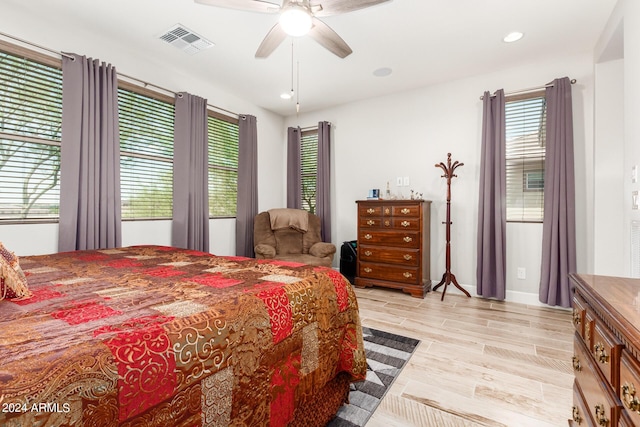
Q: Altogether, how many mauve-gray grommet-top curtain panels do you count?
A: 7